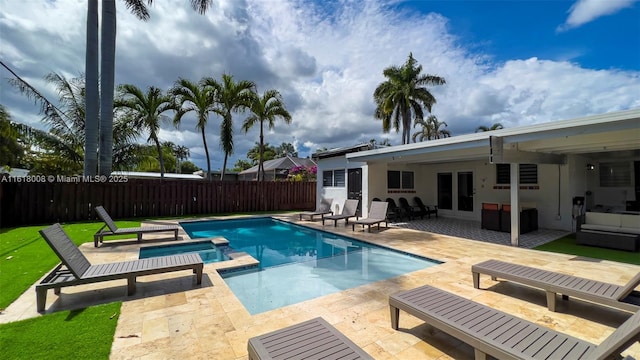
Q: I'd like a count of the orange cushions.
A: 2